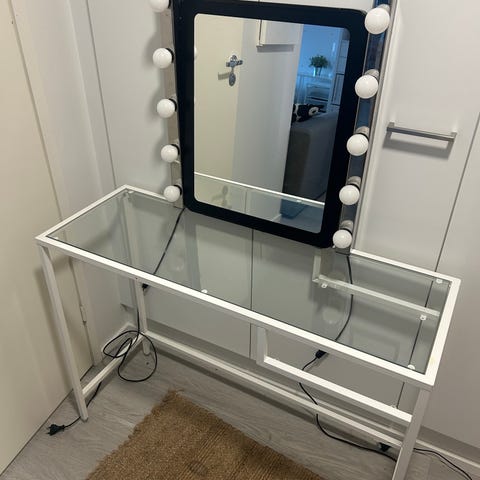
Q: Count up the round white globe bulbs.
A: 10